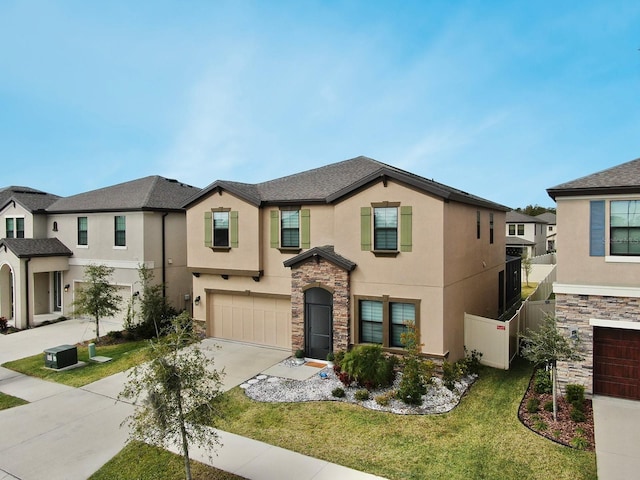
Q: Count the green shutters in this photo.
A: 6